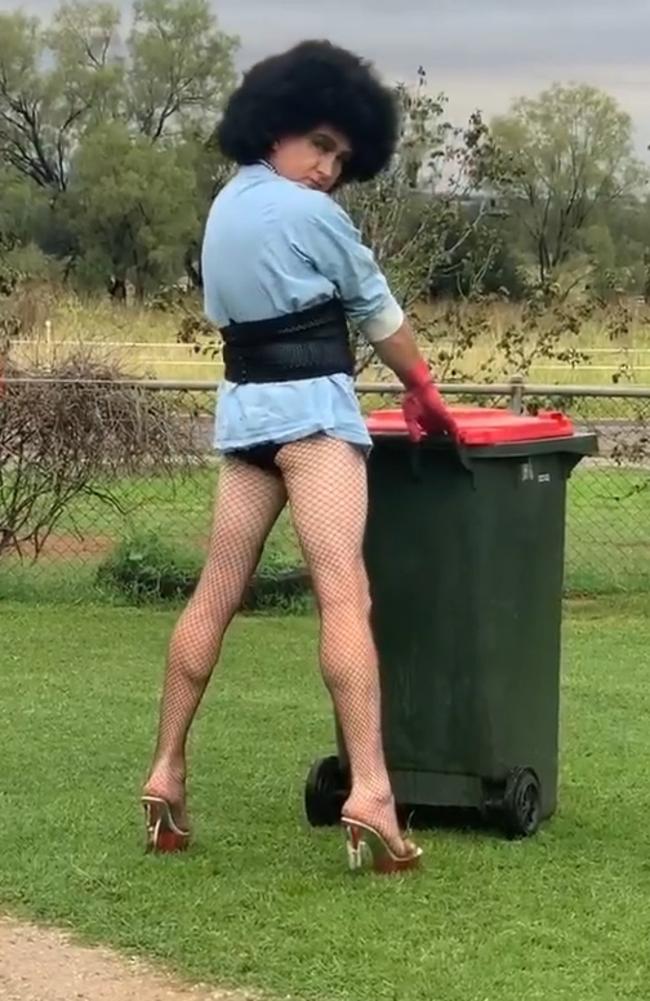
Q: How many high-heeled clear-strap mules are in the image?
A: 2